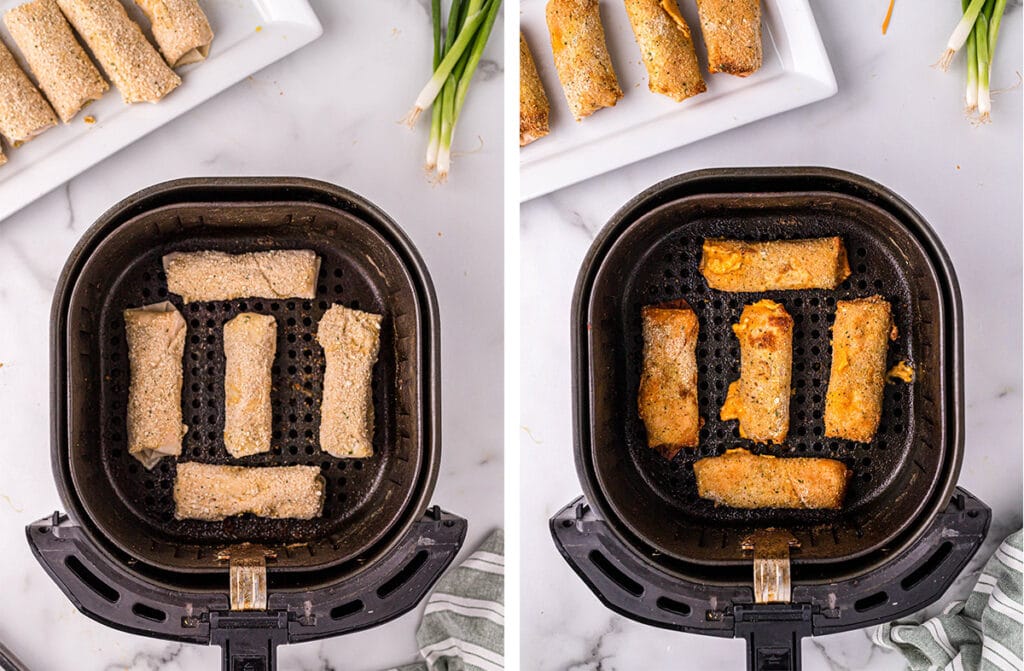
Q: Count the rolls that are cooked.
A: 9